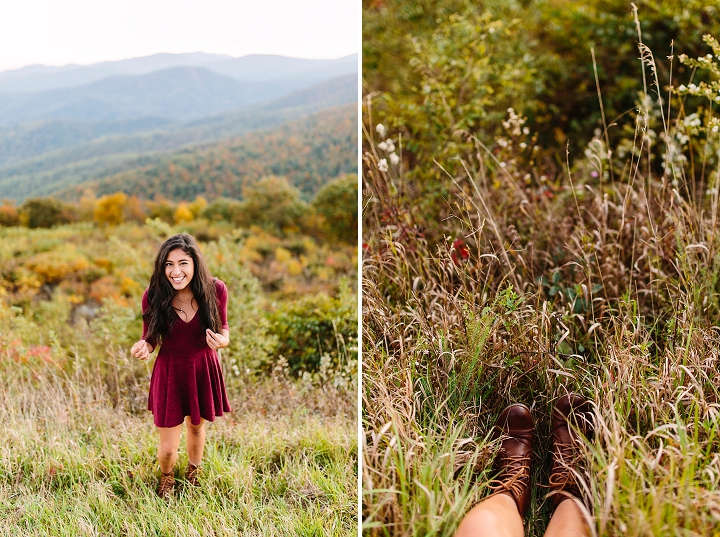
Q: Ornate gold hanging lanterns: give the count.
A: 0